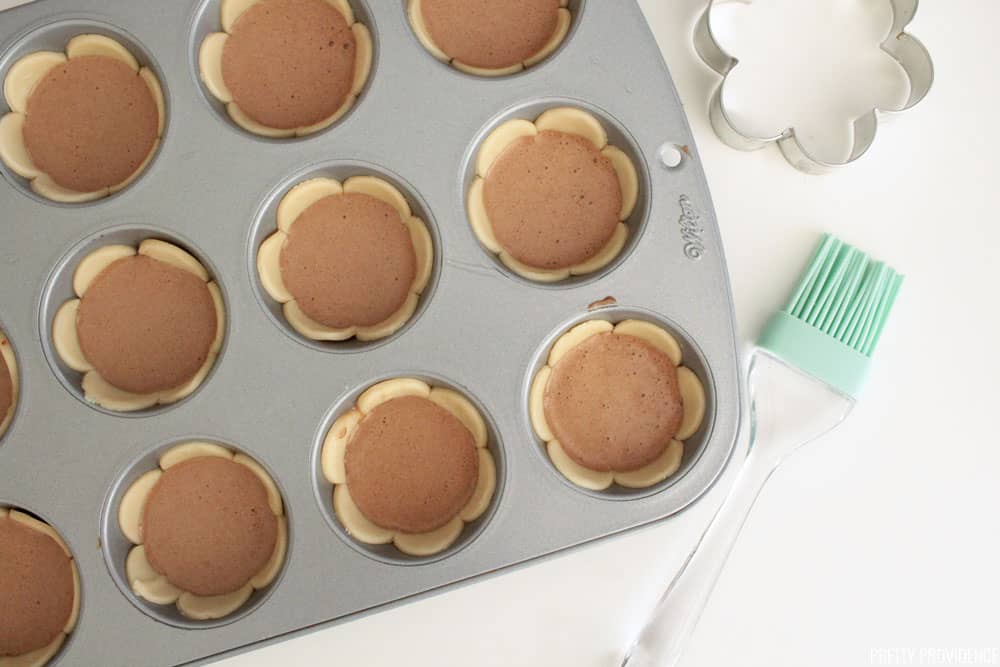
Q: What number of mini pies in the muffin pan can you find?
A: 11